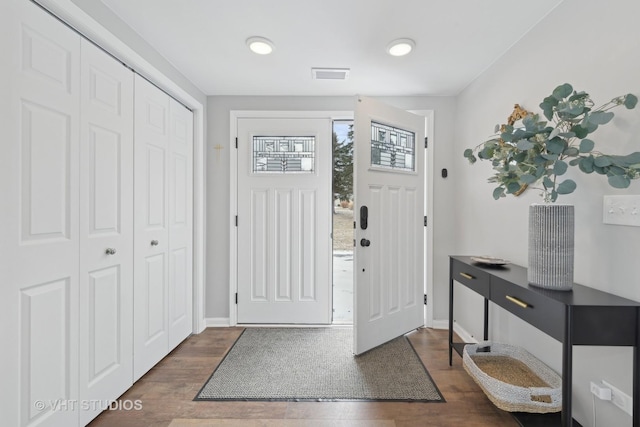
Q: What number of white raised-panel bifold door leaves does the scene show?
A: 4